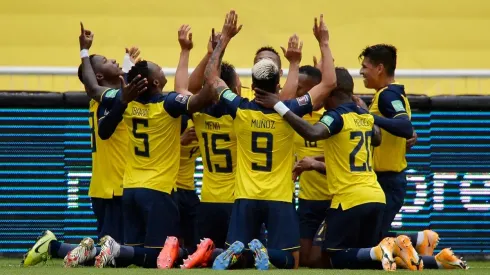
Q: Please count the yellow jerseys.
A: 8